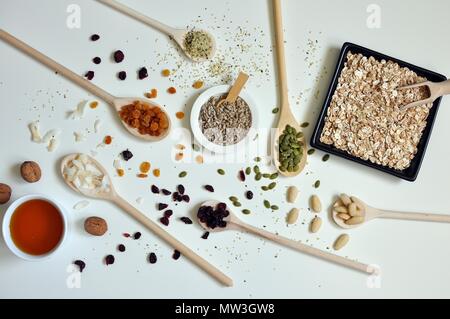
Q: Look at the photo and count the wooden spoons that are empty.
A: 0